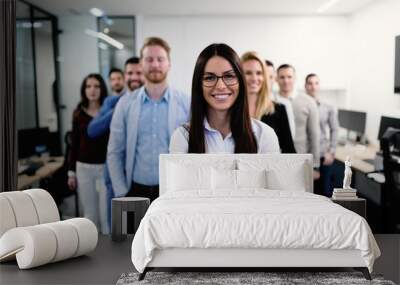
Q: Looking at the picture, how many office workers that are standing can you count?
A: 9